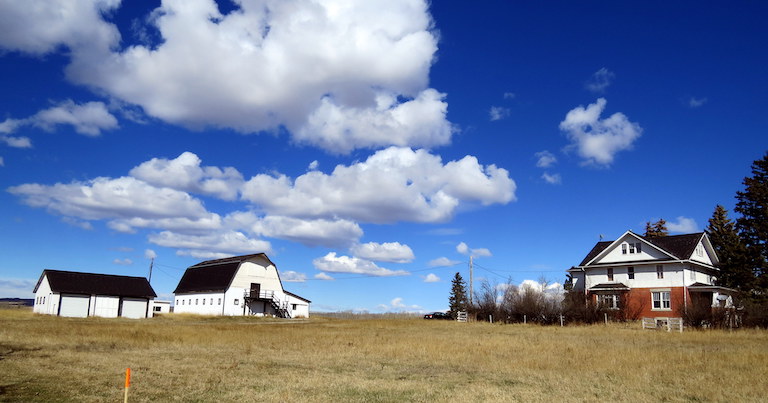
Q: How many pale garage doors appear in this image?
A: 3